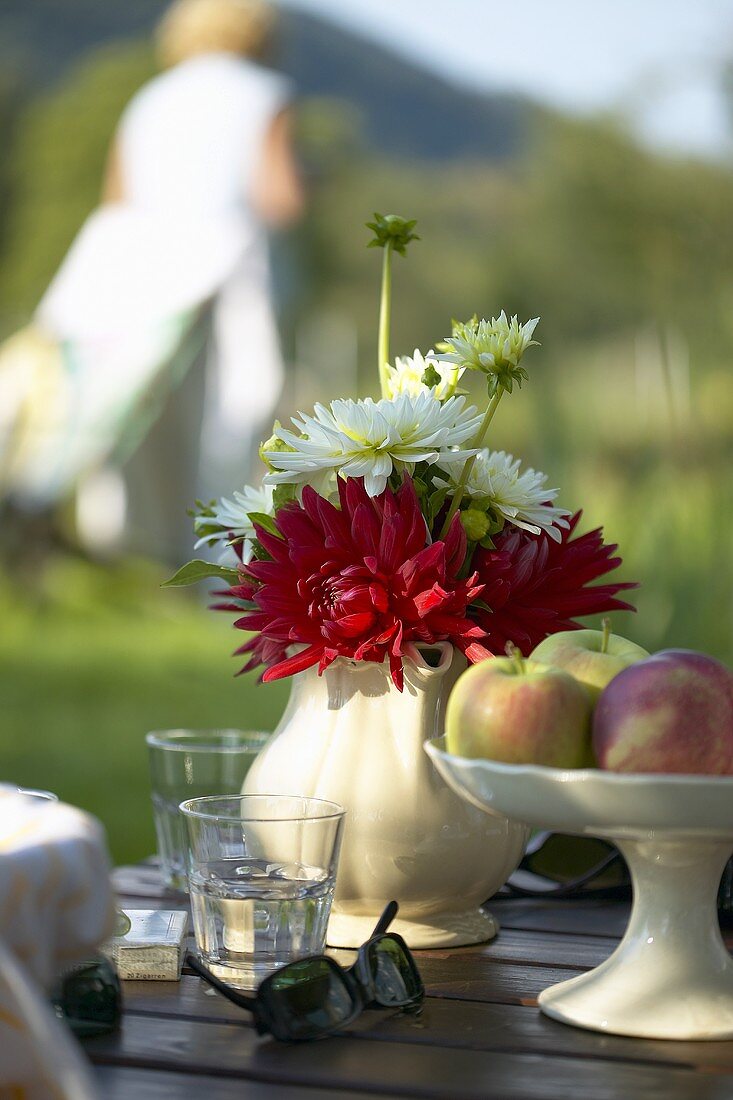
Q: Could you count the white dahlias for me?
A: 5